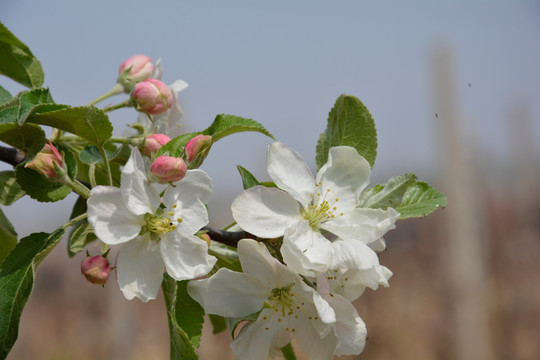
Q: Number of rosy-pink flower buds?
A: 7